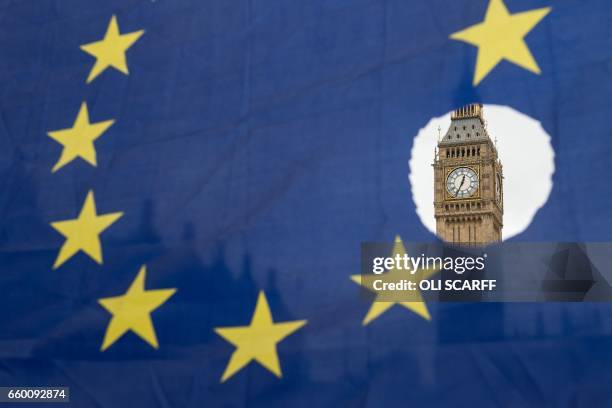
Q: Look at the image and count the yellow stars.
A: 7